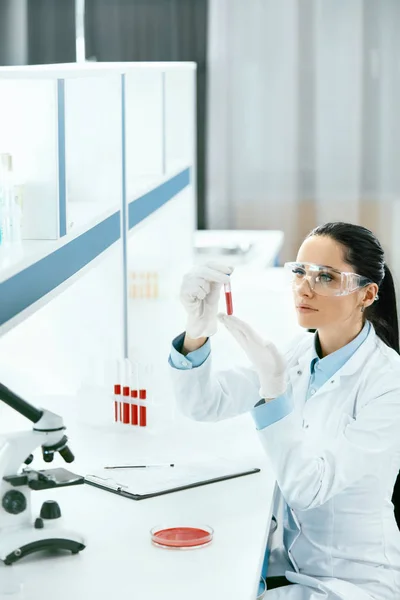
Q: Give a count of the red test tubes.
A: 5